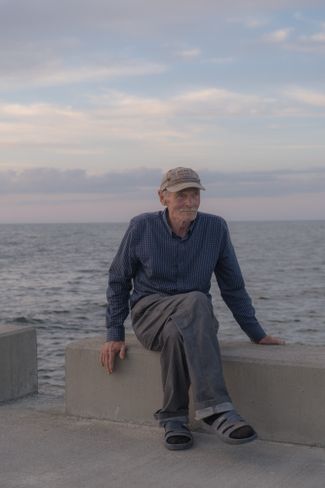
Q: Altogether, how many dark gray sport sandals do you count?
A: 2